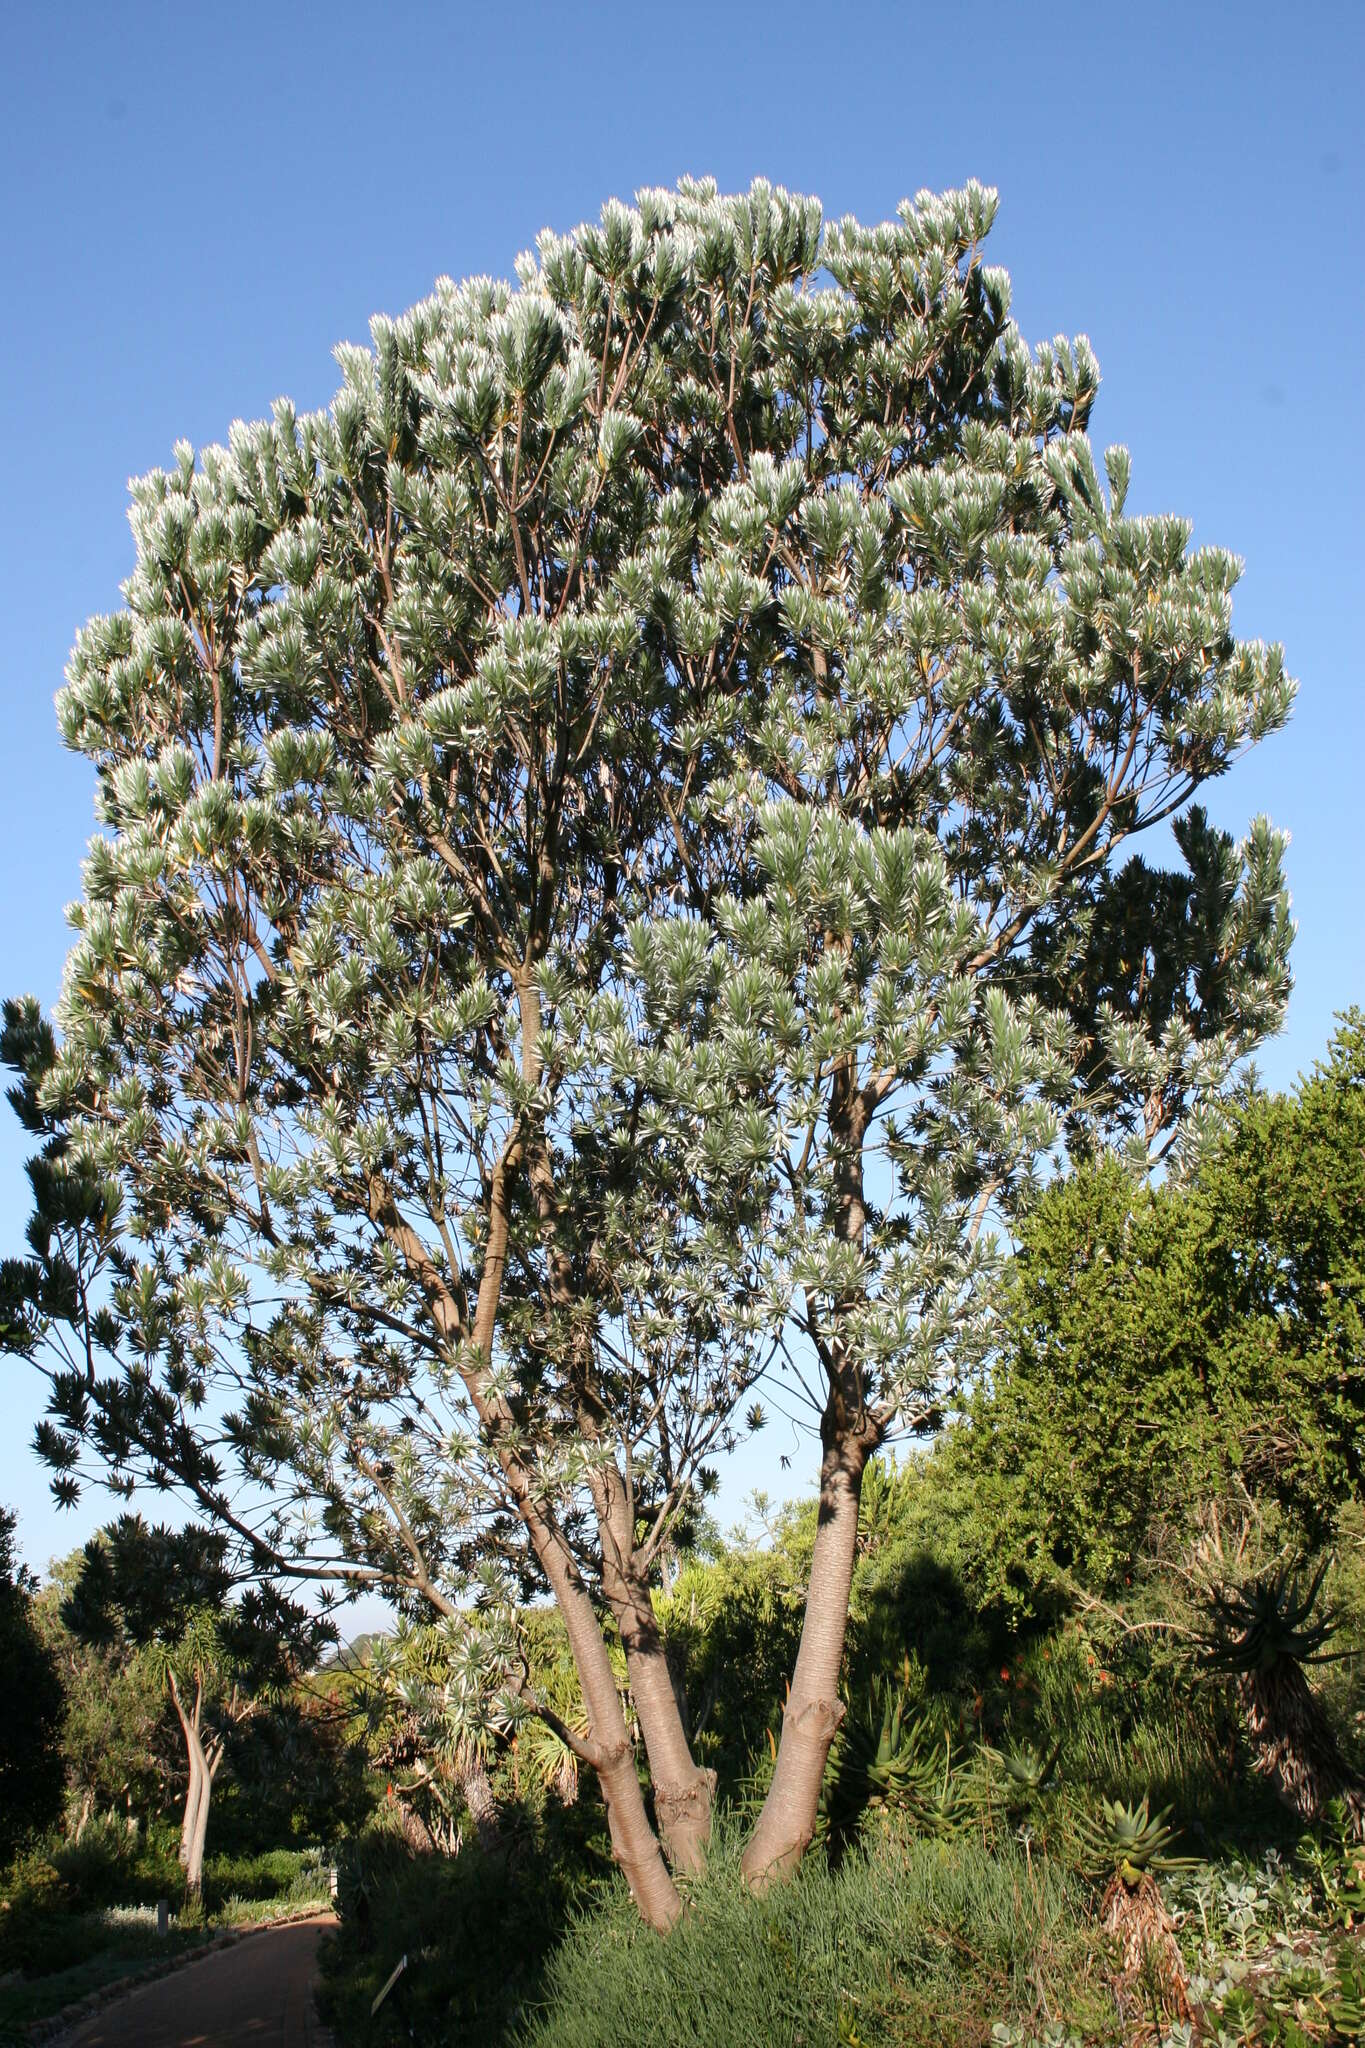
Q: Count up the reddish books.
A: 0